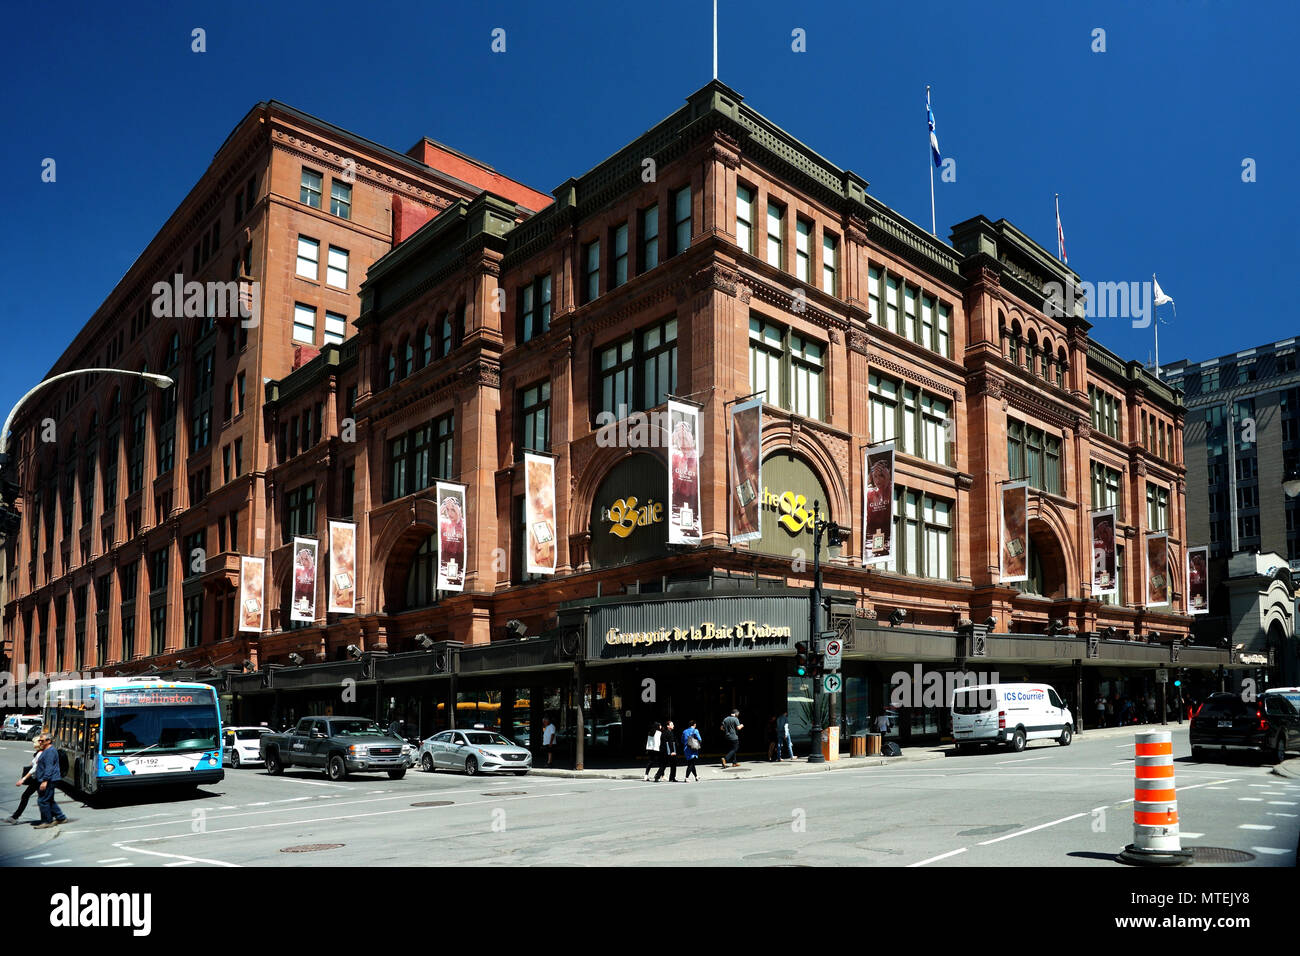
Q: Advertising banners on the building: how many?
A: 12